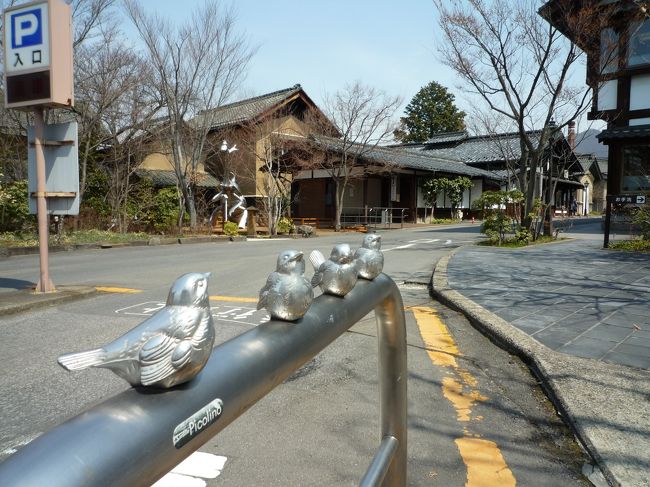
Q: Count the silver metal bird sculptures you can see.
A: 4